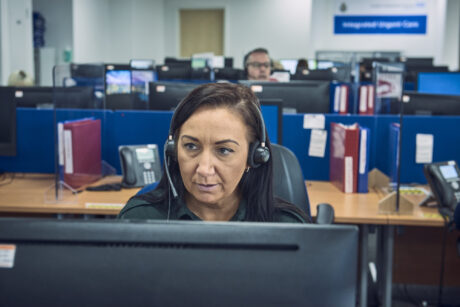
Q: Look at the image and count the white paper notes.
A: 3